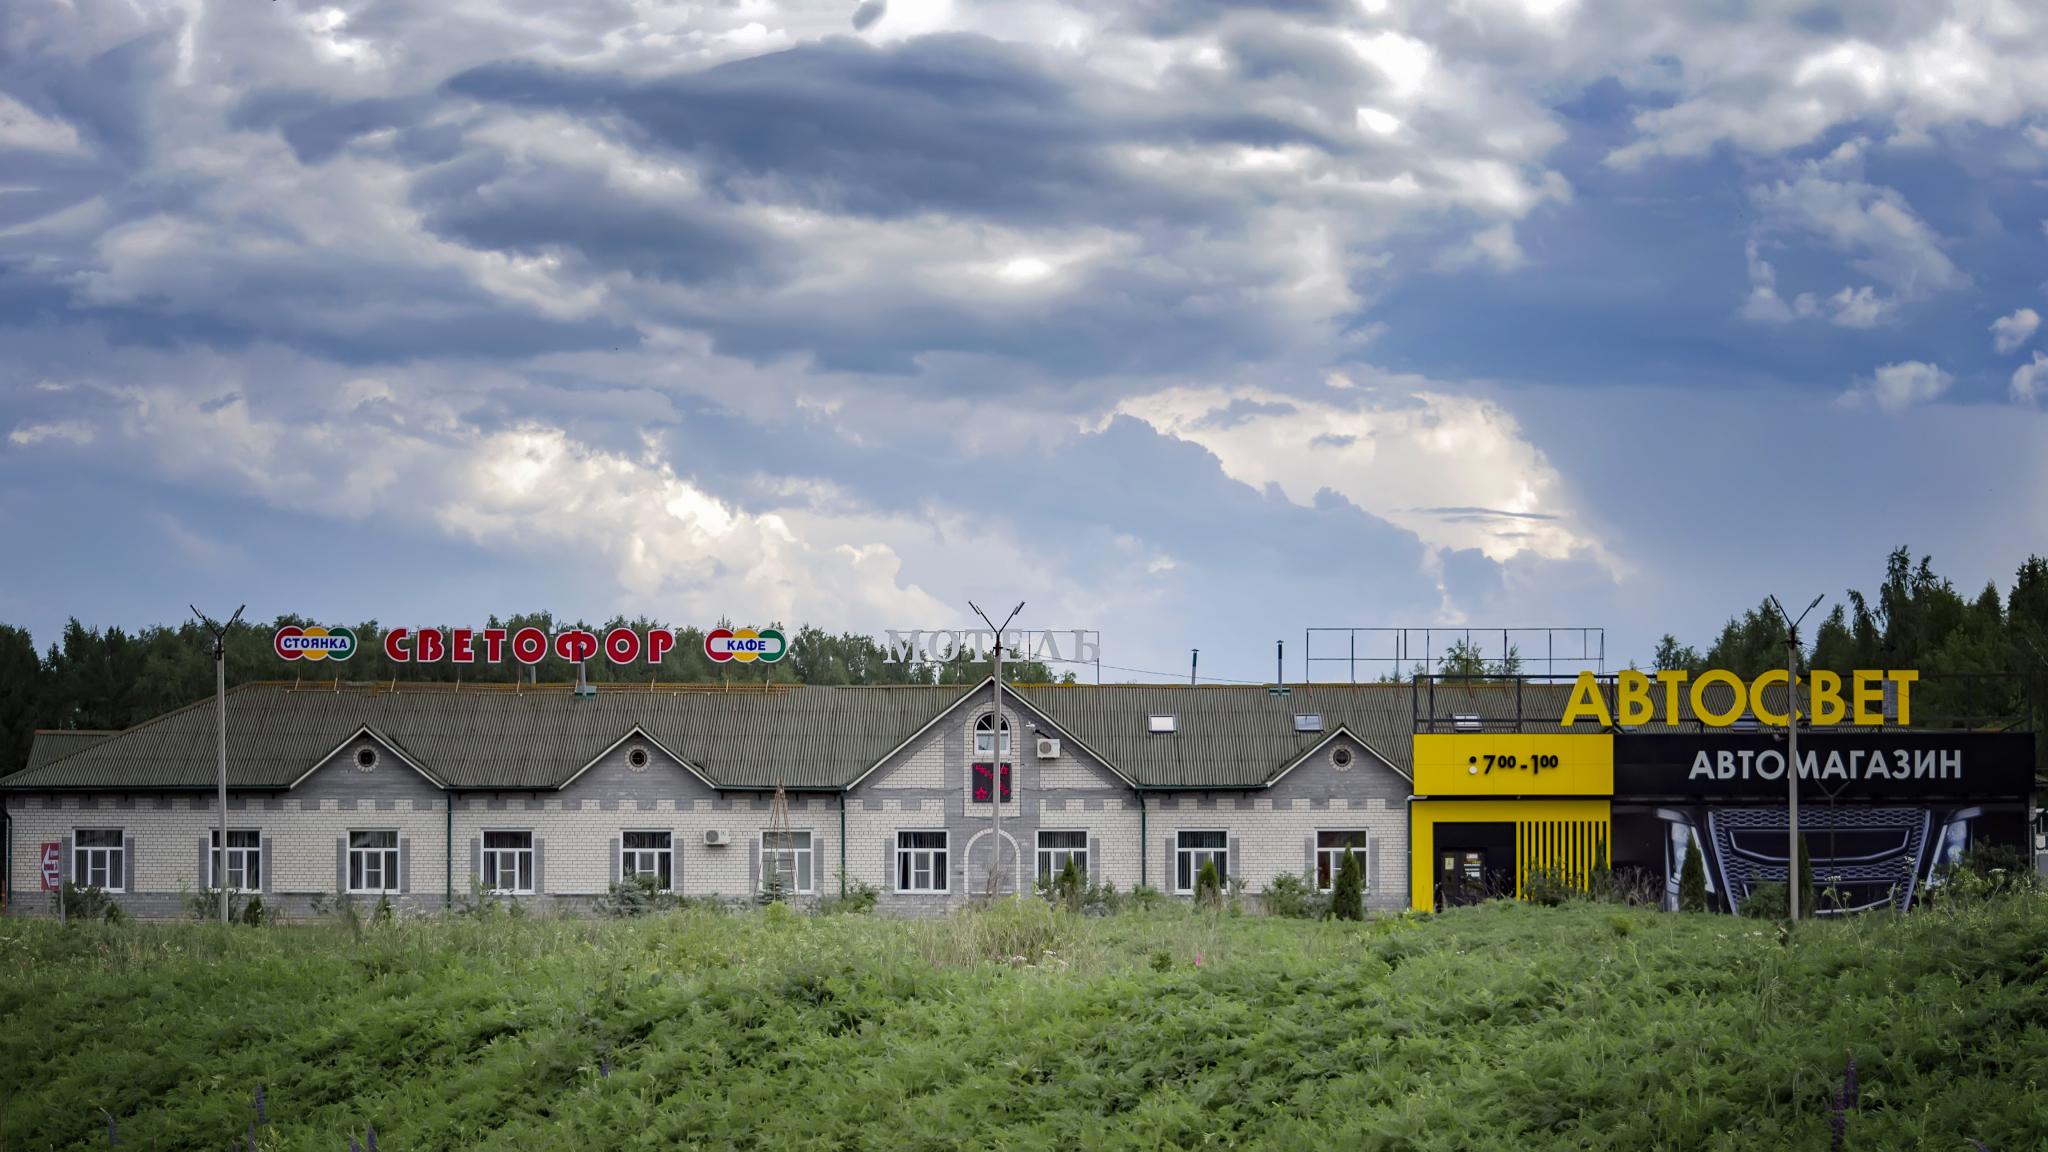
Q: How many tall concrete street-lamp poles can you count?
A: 3